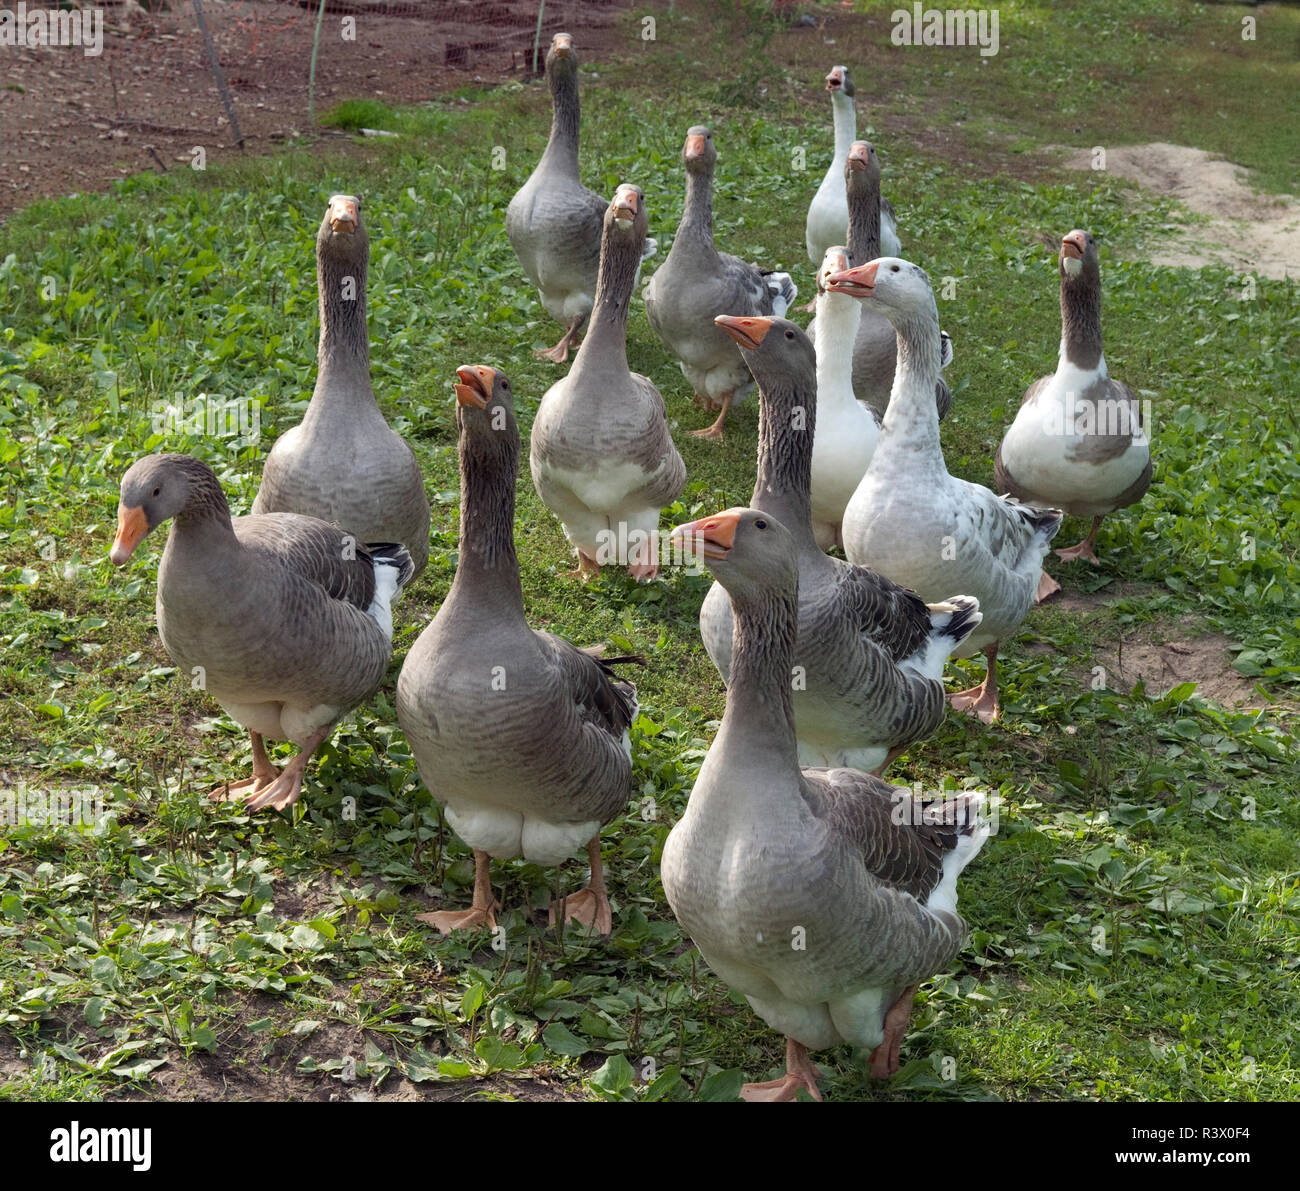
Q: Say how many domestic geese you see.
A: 13